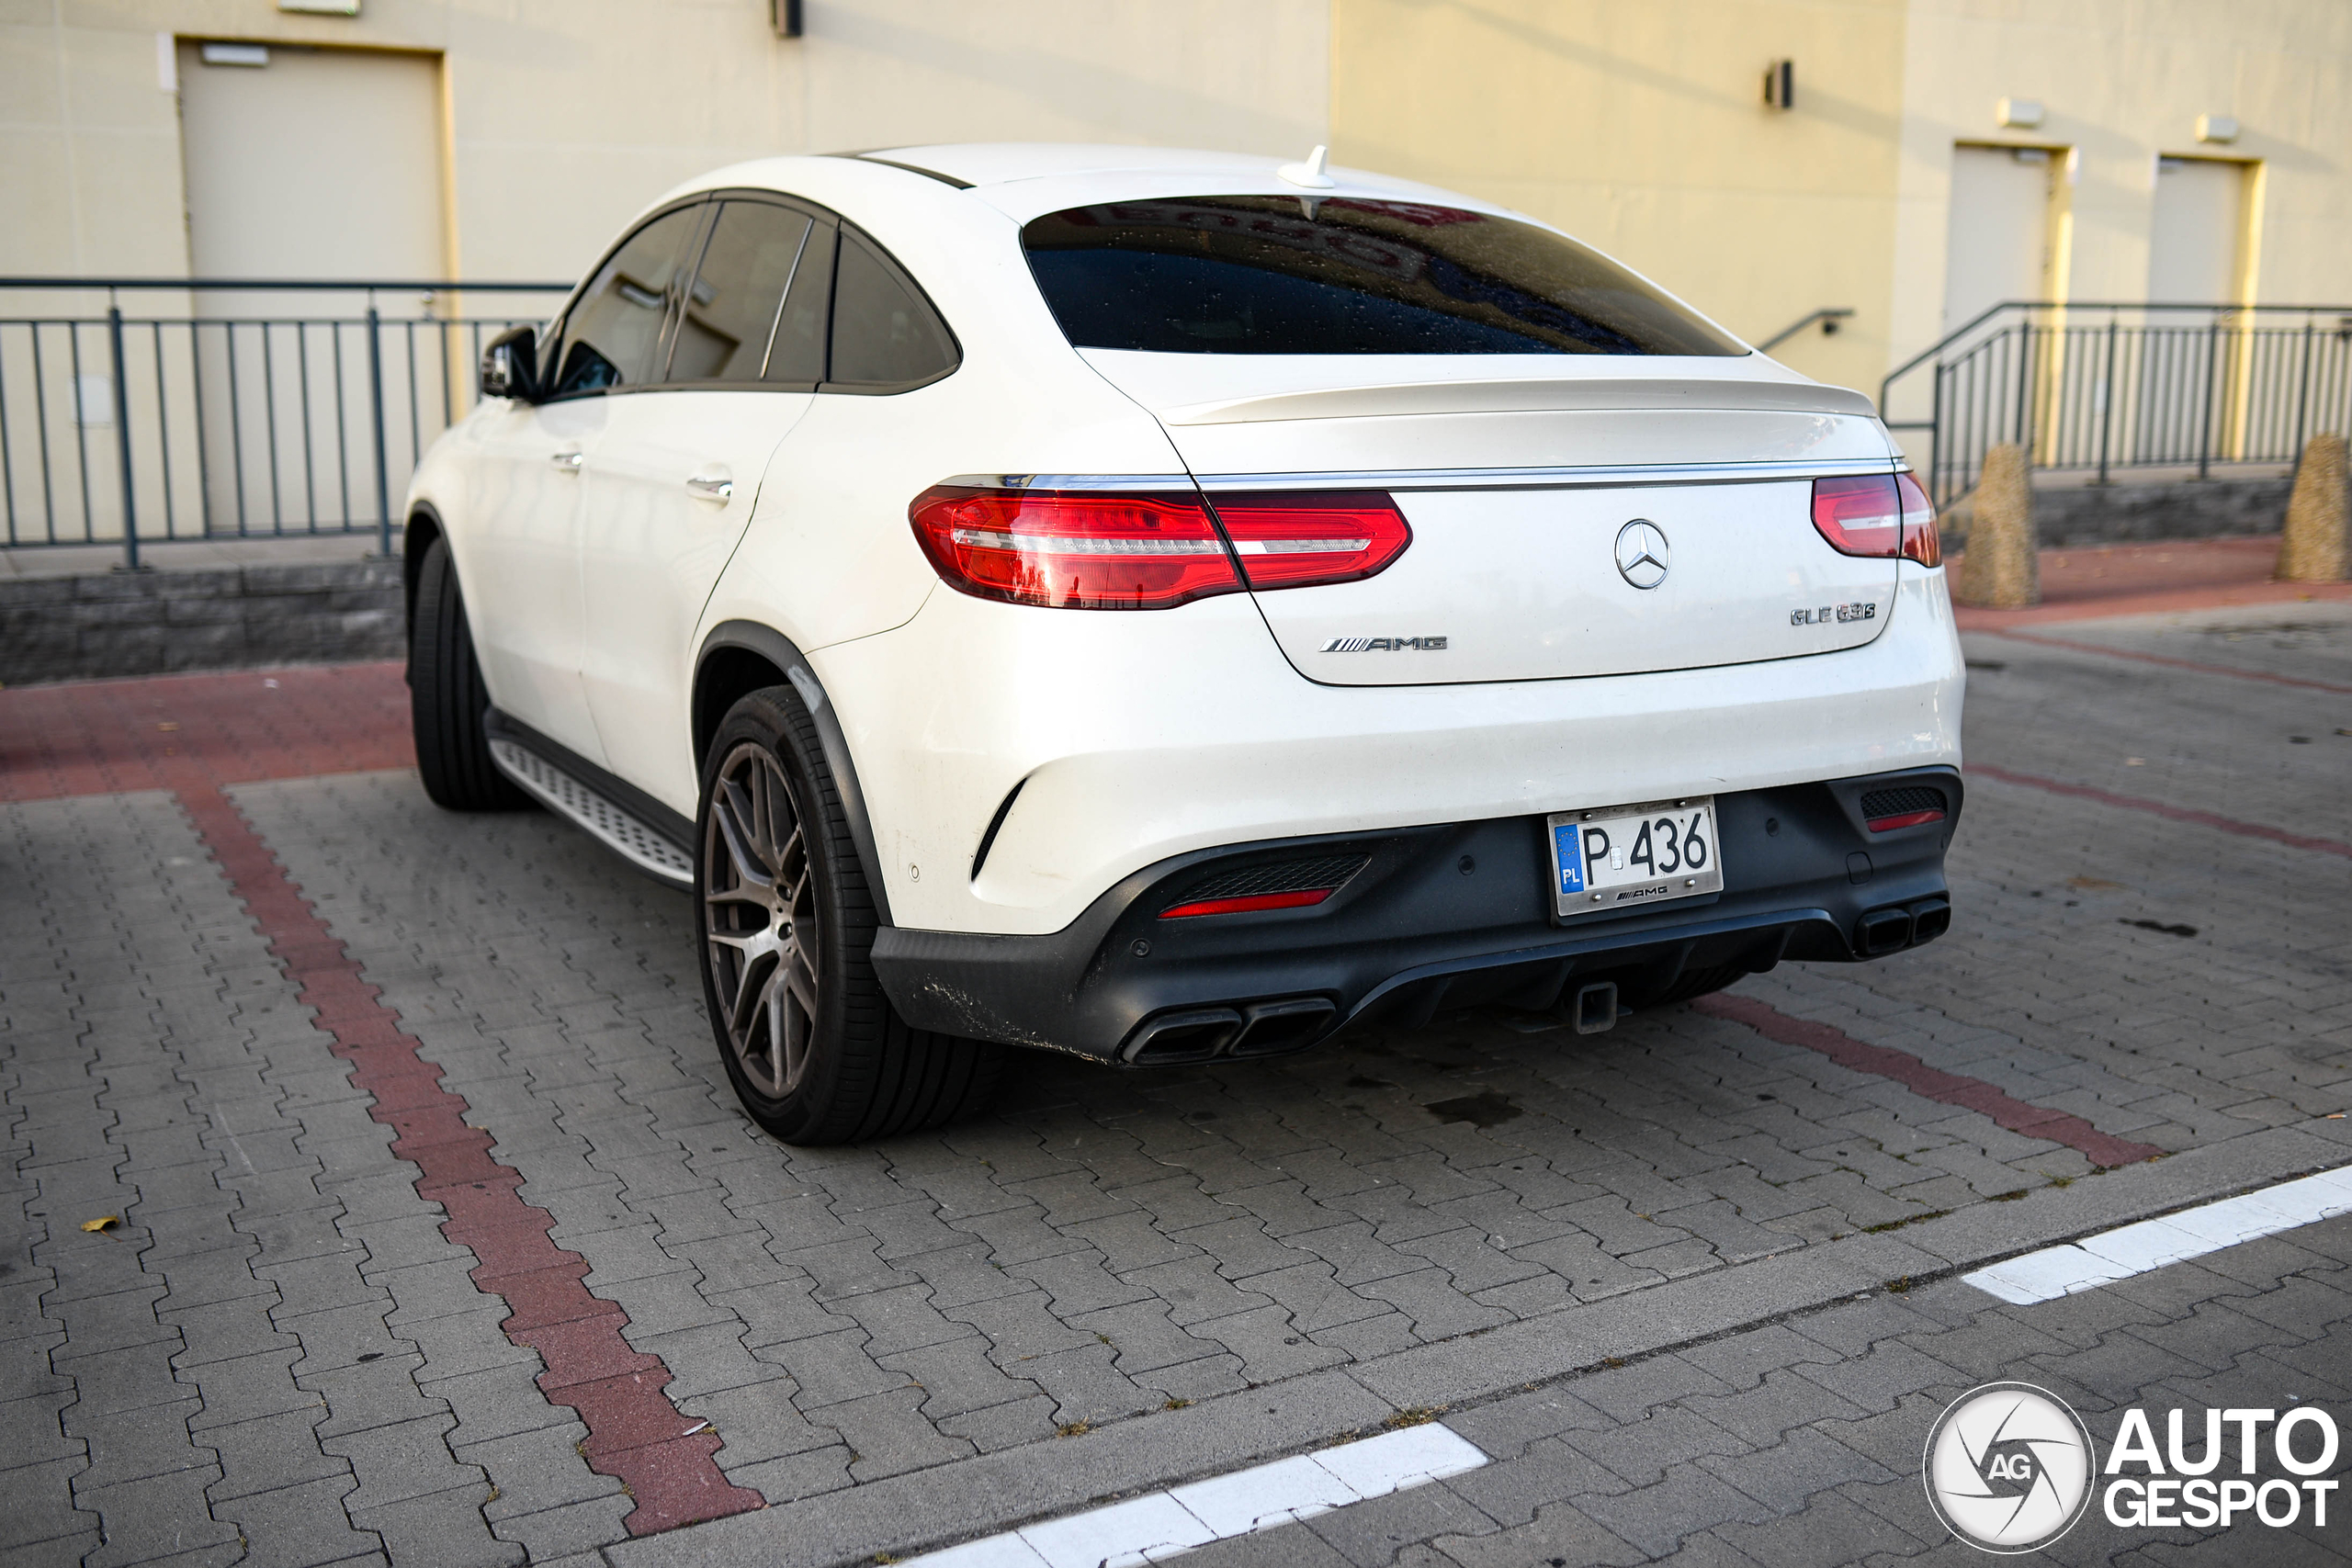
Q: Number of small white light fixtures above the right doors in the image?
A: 2